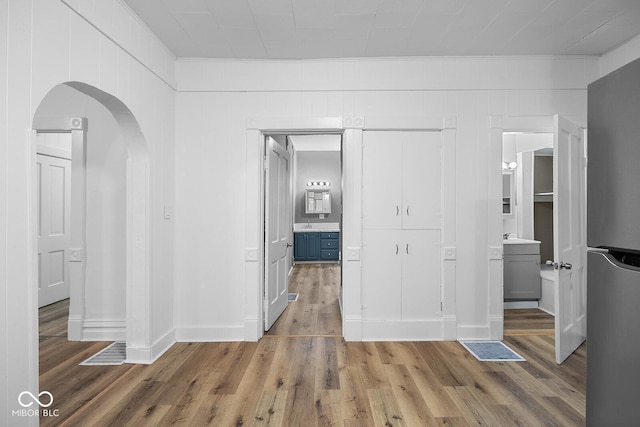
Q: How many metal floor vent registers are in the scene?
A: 3